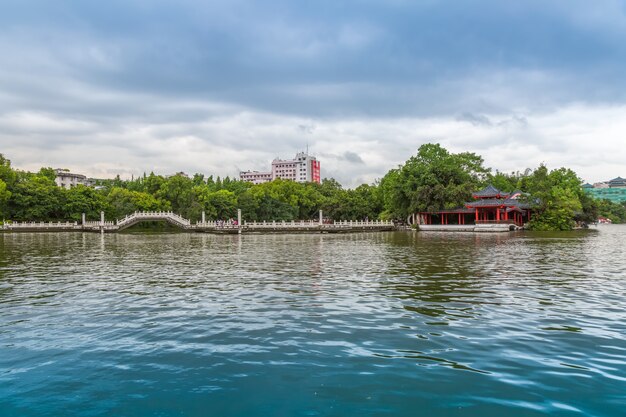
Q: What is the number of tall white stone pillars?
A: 5